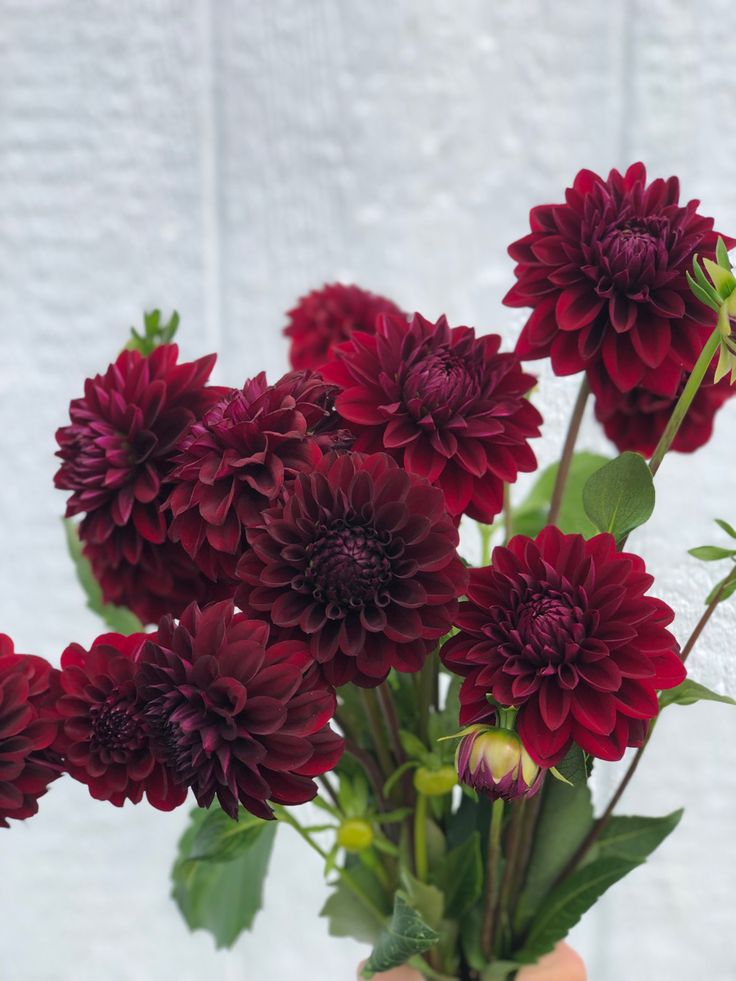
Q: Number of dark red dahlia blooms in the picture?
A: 12